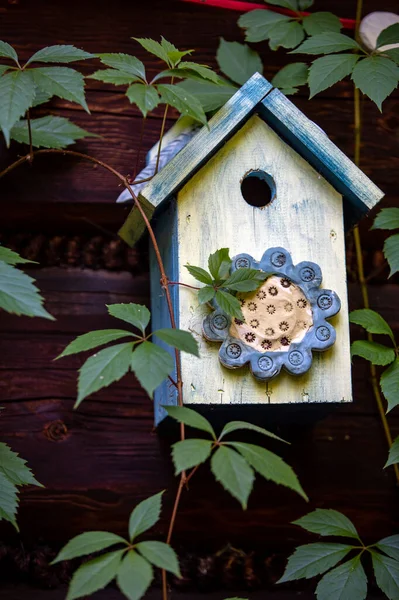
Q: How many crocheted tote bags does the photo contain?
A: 0